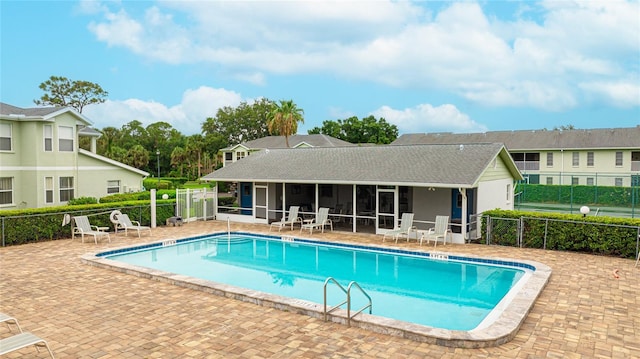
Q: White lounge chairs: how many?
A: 8